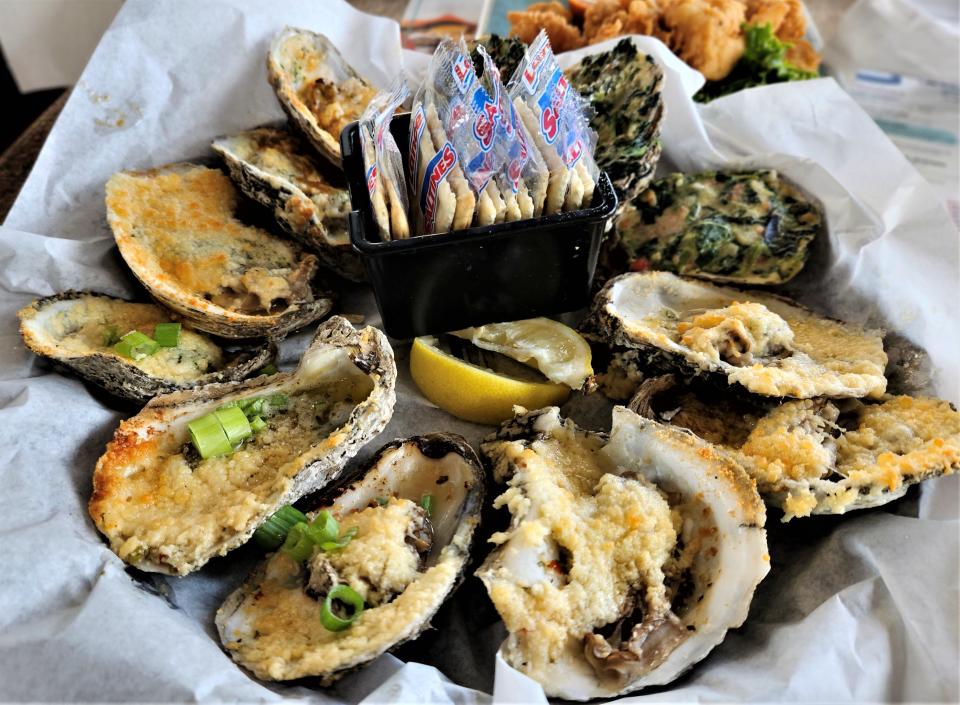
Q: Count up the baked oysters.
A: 12